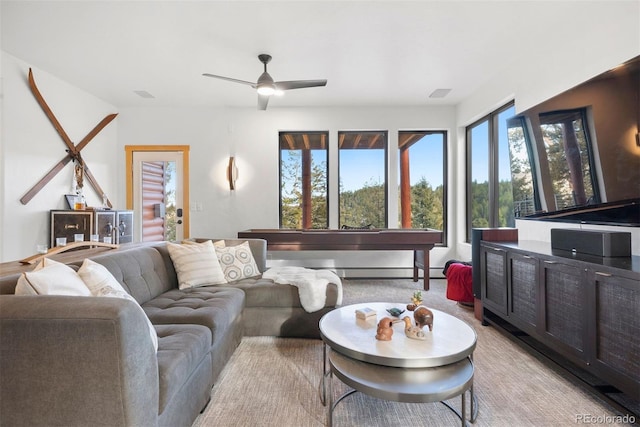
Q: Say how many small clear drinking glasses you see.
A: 5